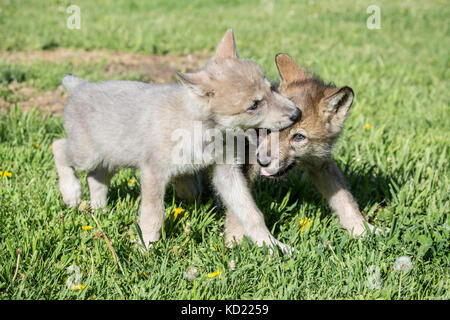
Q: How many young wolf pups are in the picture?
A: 2